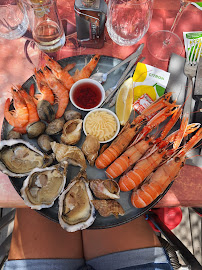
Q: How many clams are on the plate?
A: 6